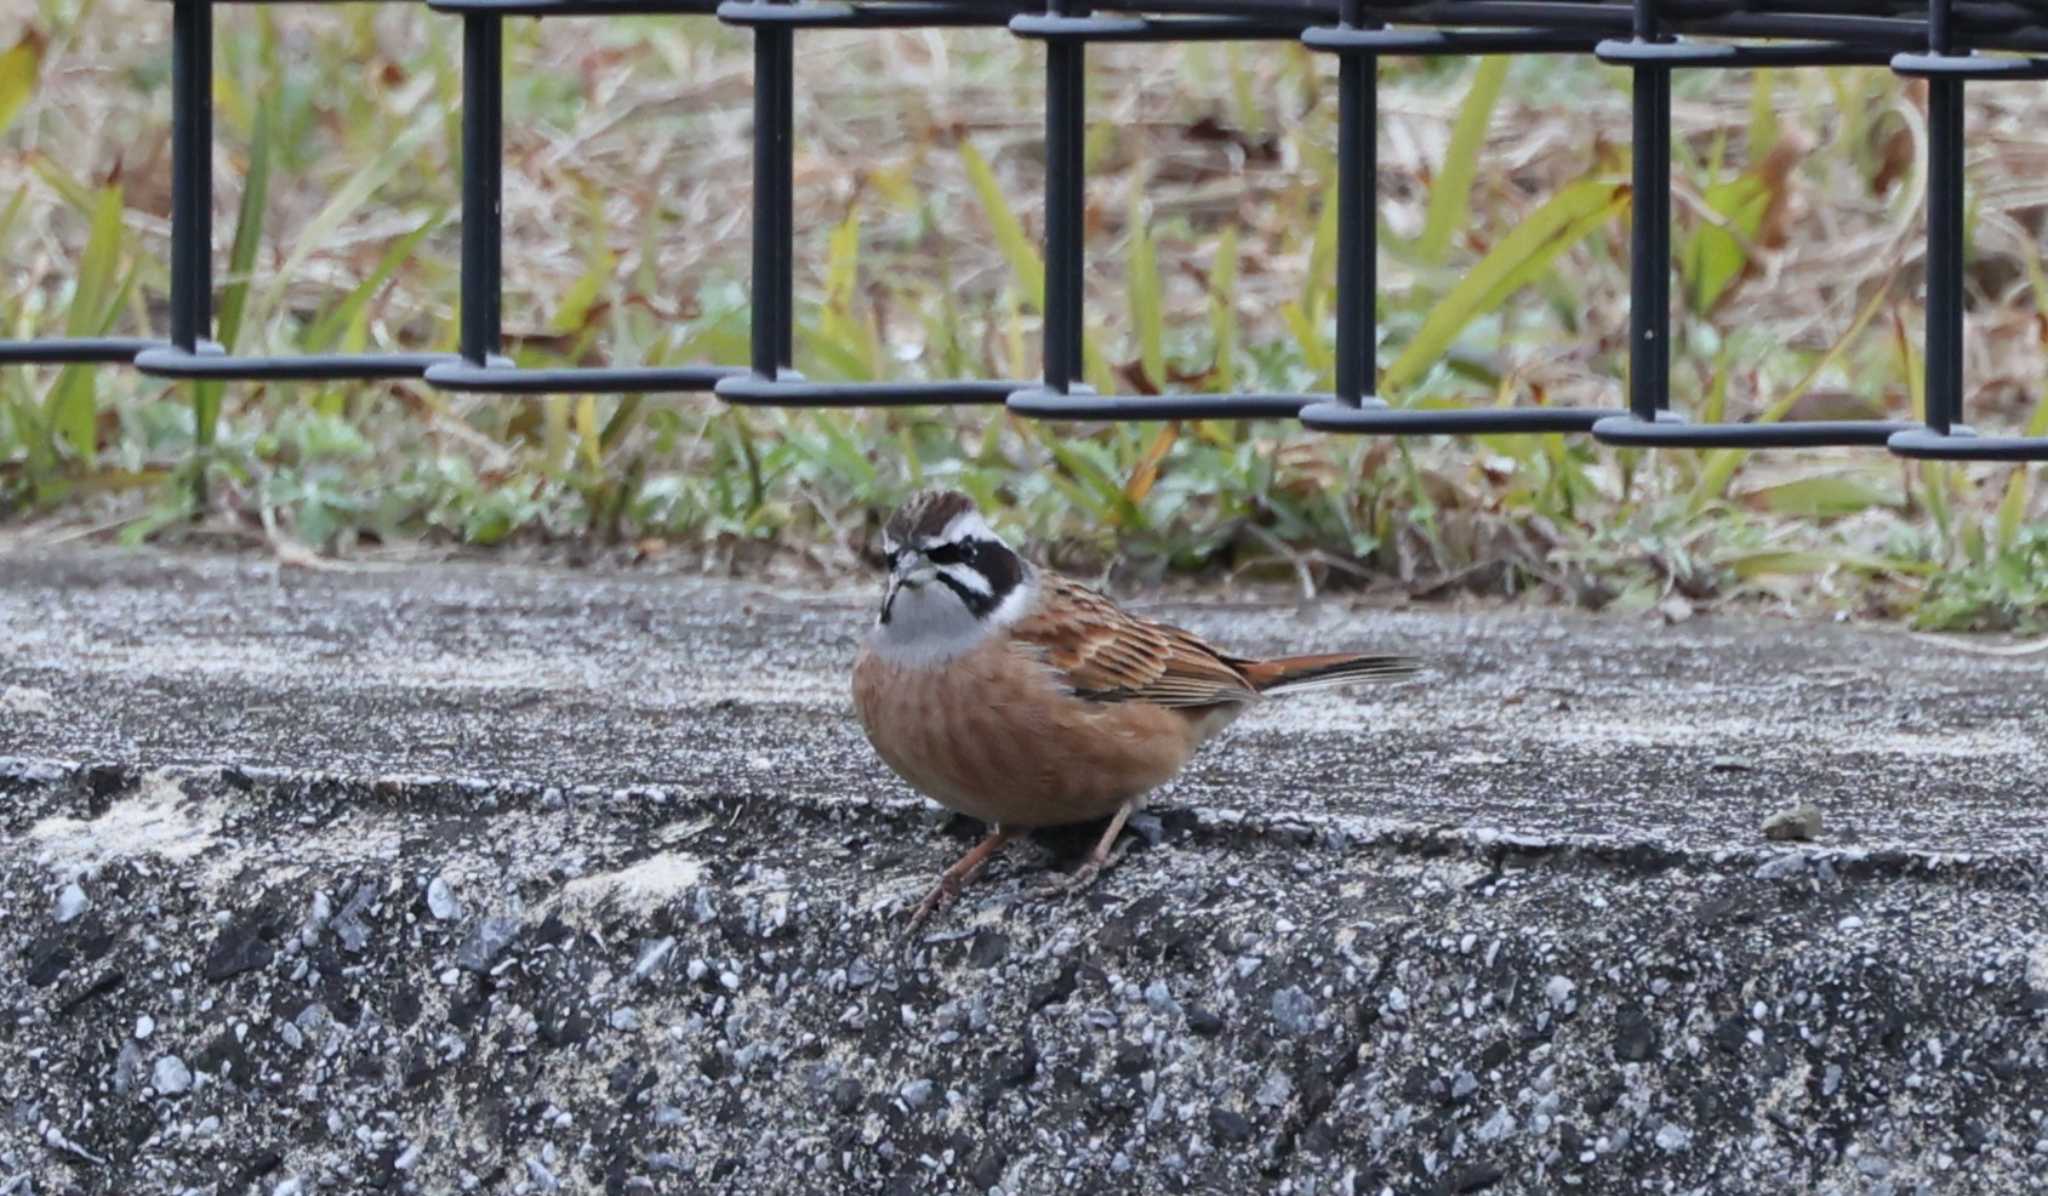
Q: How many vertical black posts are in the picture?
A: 7